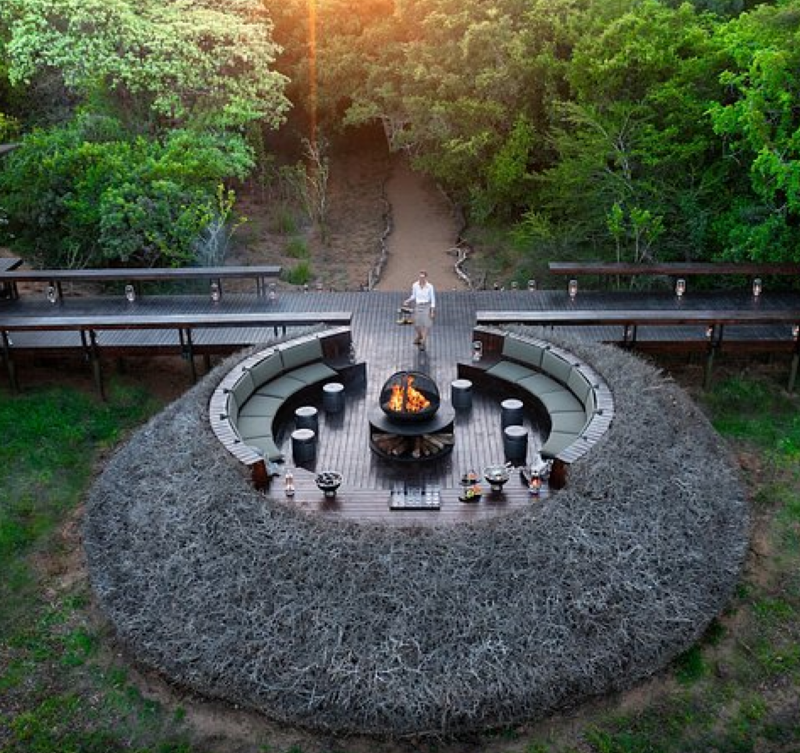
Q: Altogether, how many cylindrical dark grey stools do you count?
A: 6